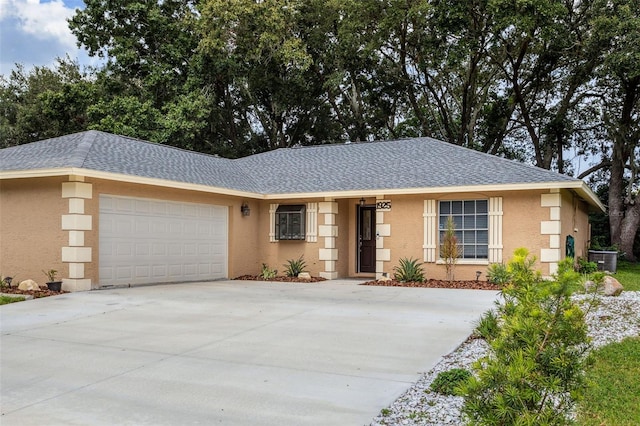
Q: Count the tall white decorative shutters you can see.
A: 4